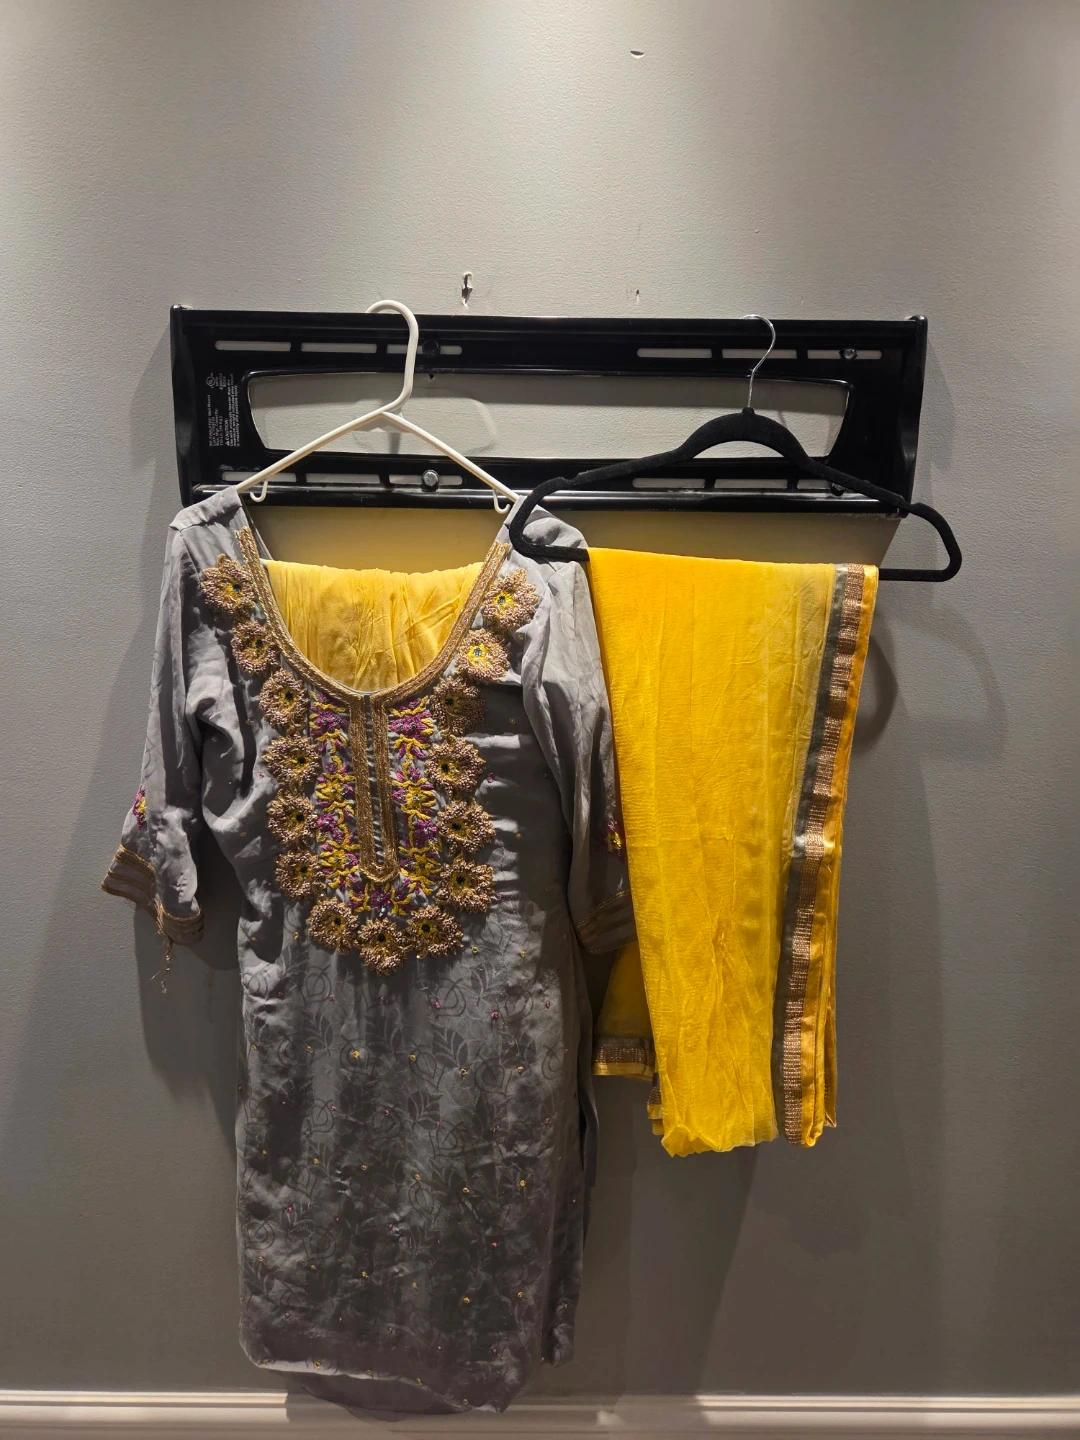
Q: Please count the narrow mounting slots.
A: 12